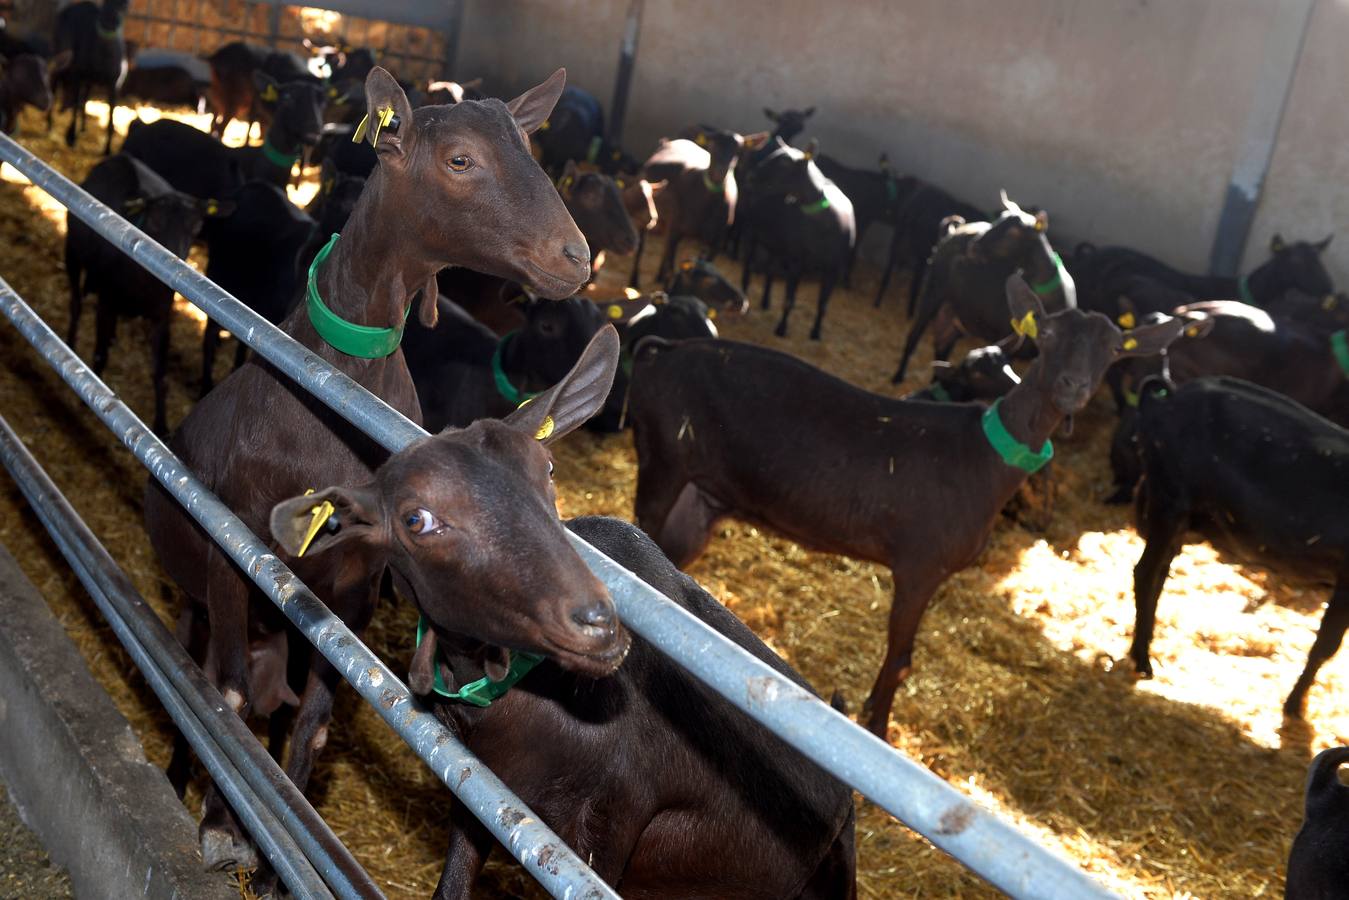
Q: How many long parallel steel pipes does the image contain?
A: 4